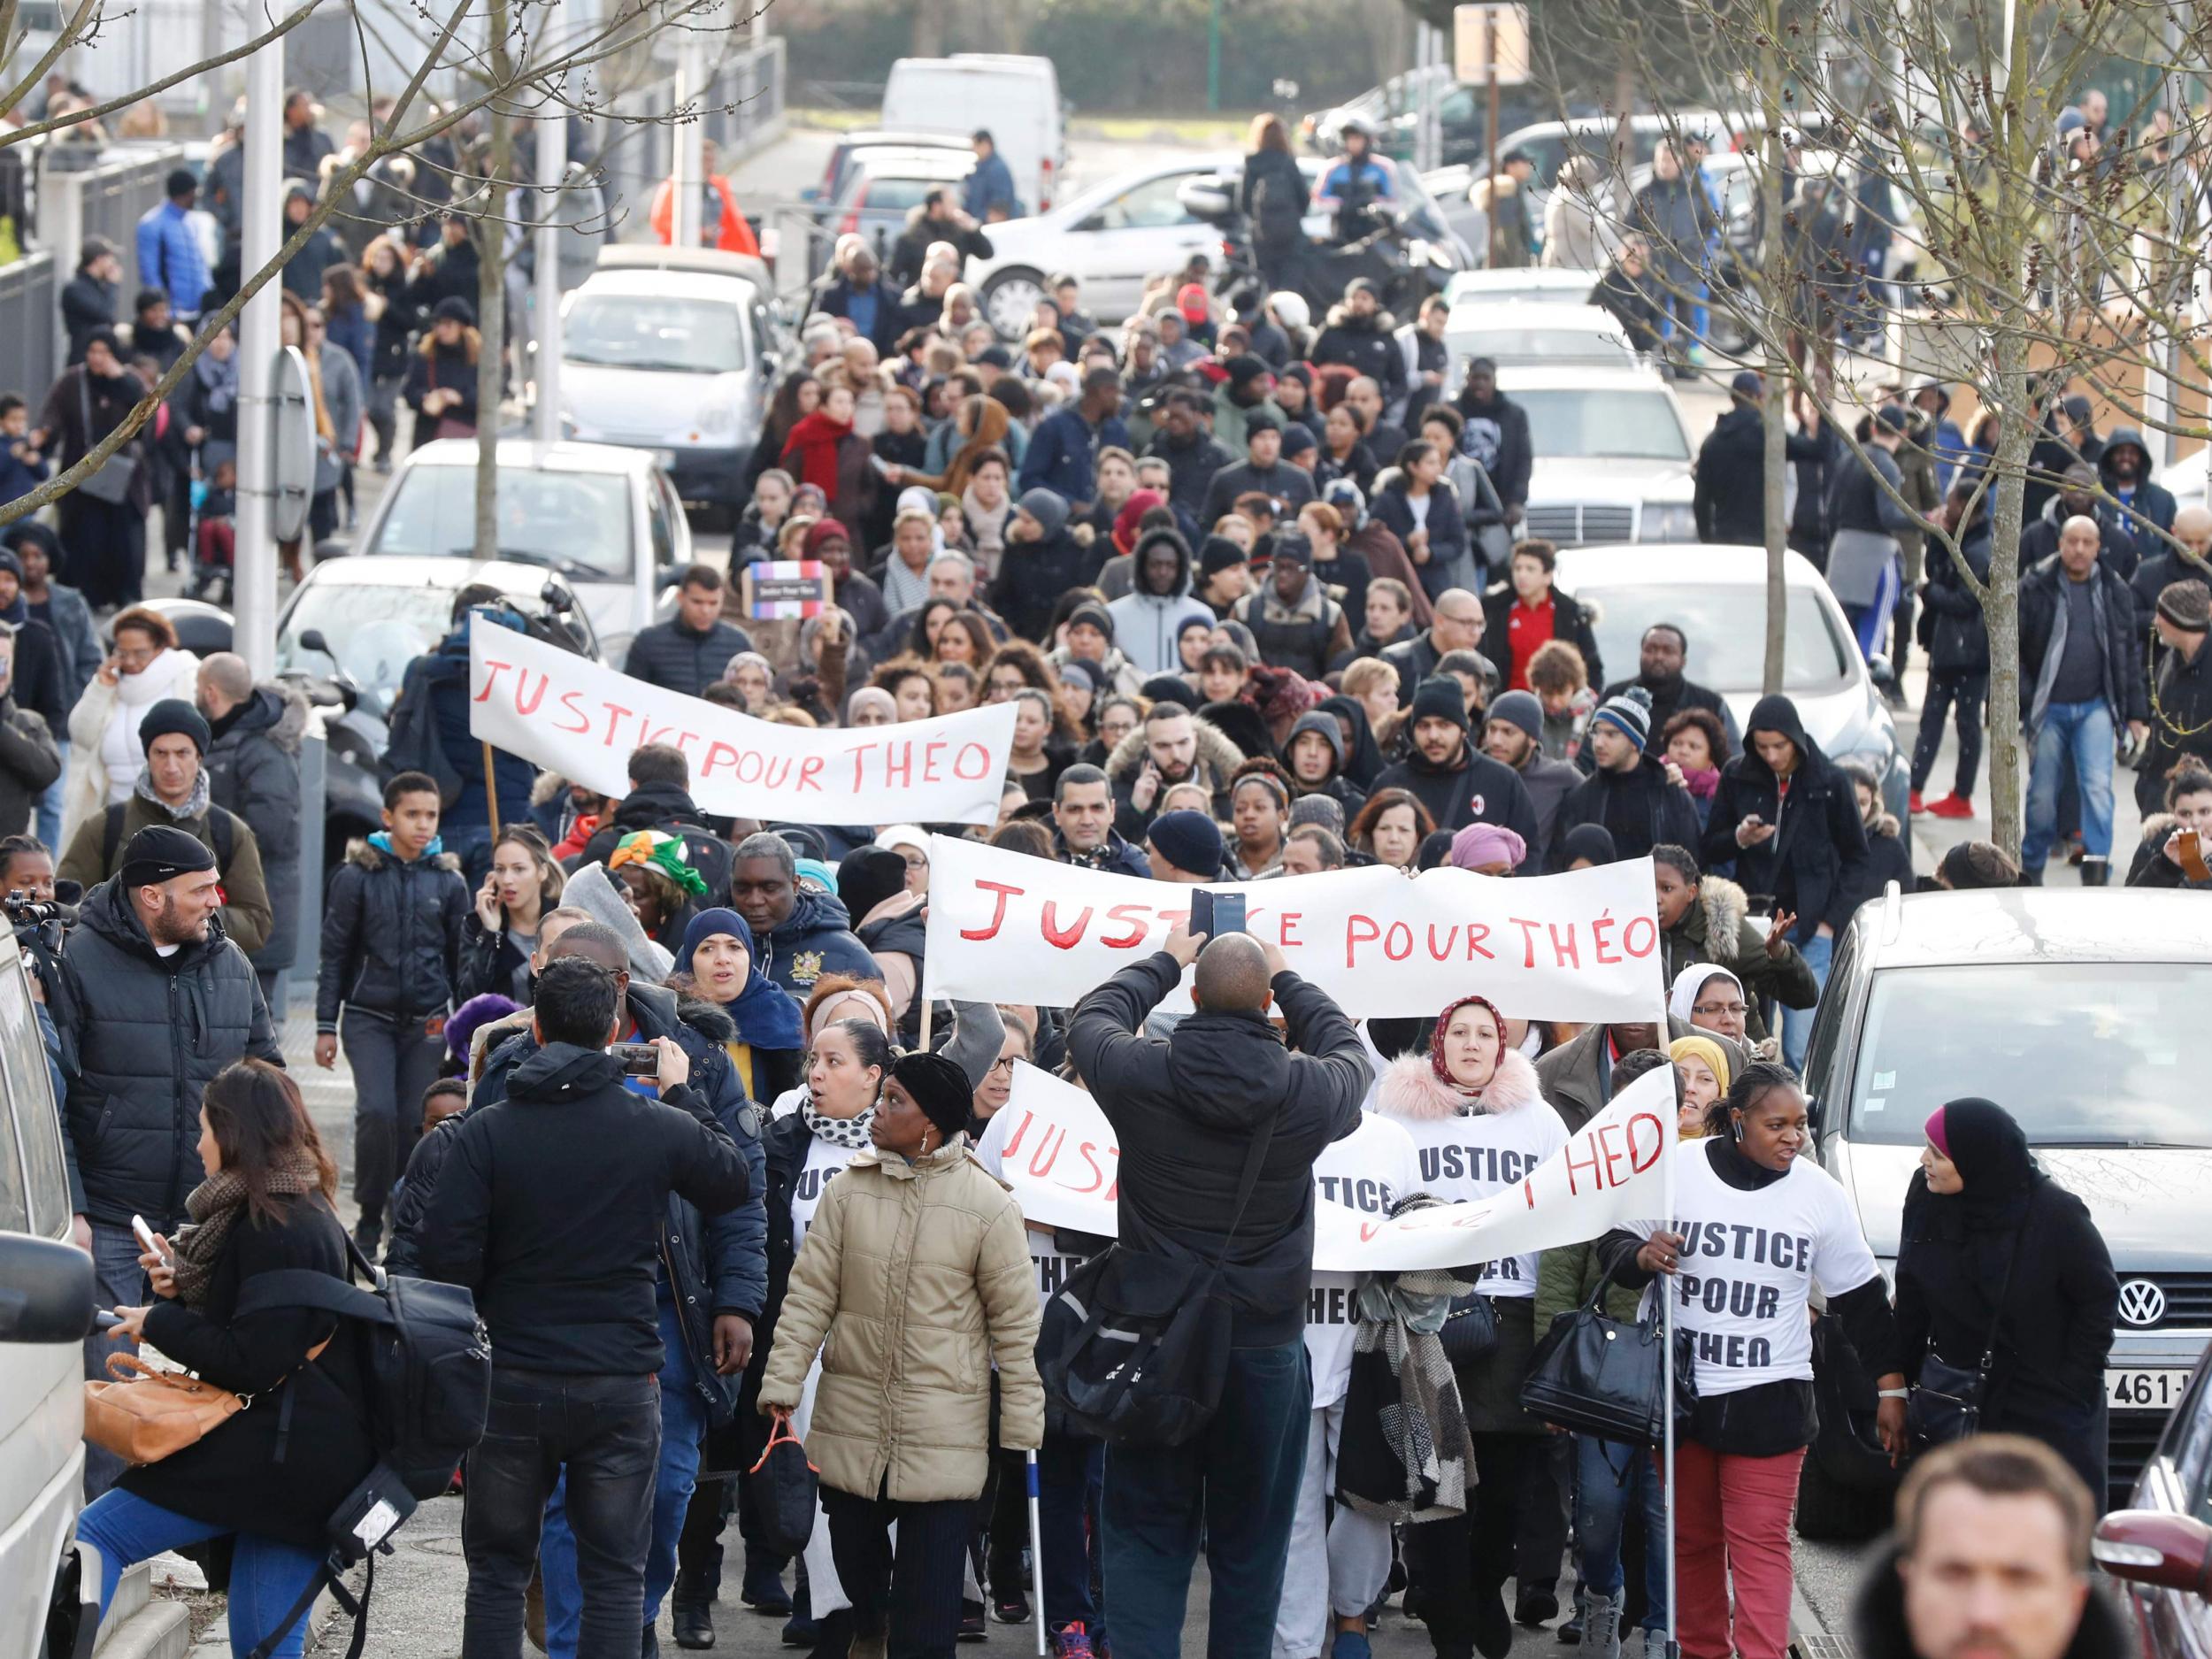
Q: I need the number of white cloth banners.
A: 3